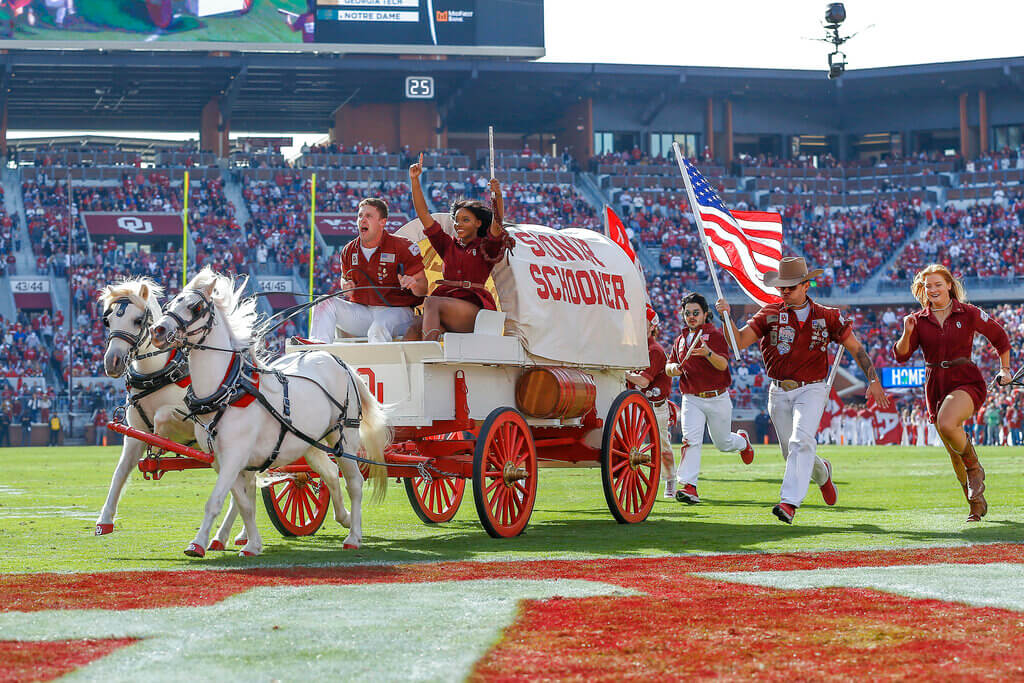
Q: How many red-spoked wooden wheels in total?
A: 4